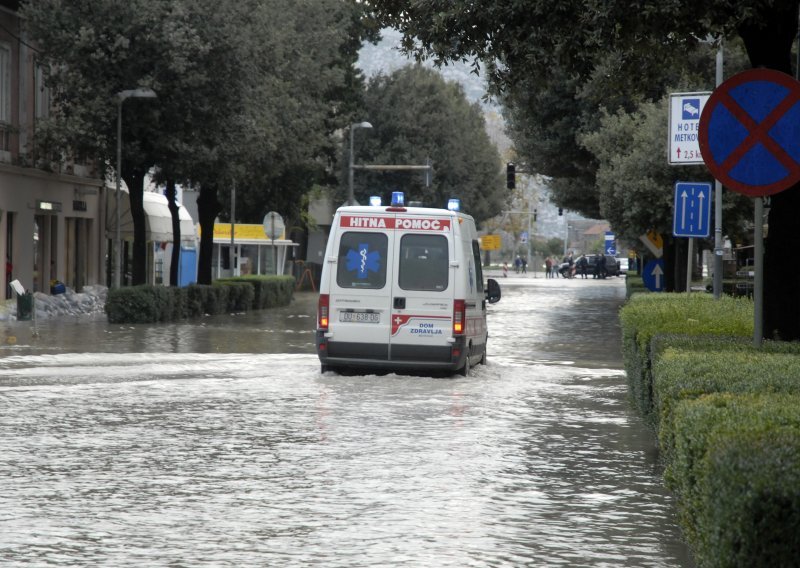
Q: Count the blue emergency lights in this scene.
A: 3